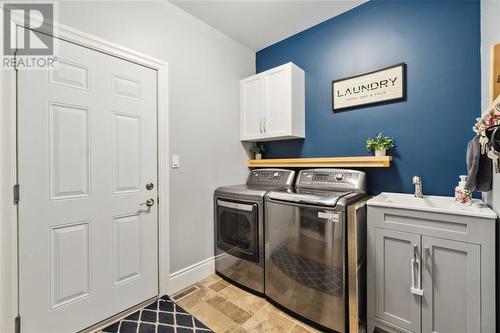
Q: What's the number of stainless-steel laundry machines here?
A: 2